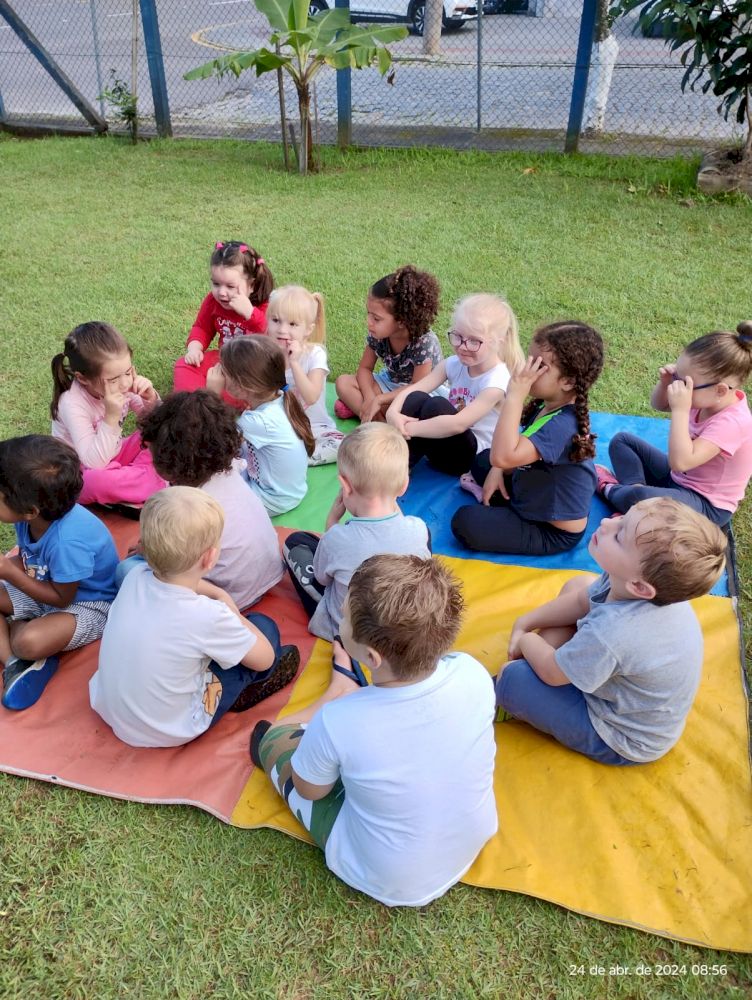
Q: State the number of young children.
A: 14